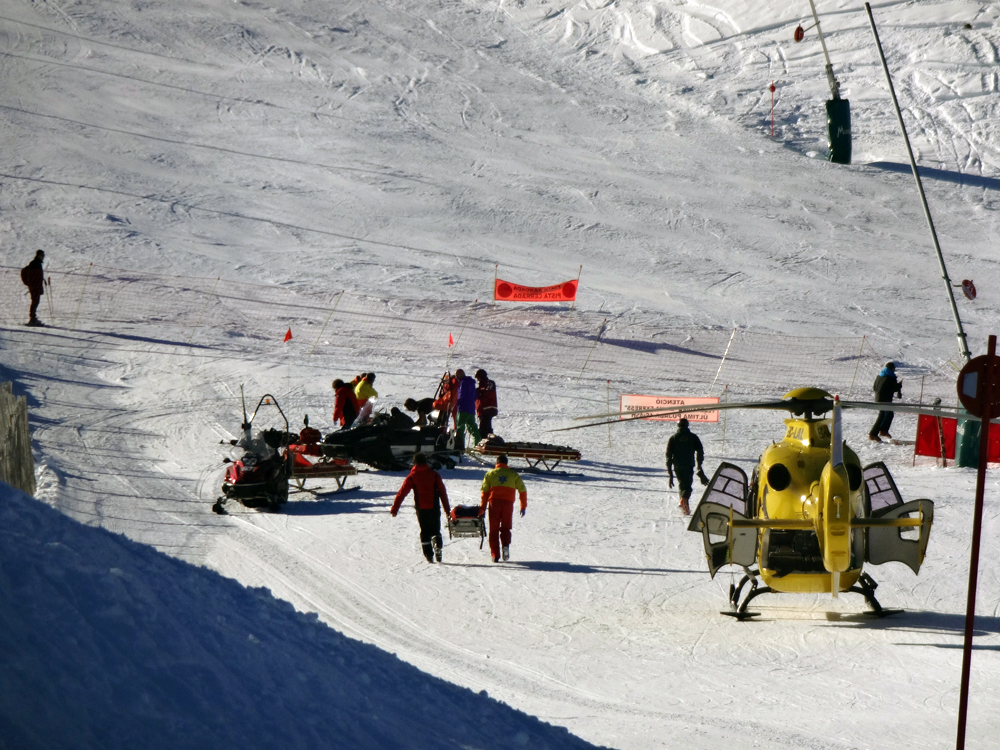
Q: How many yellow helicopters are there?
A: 1